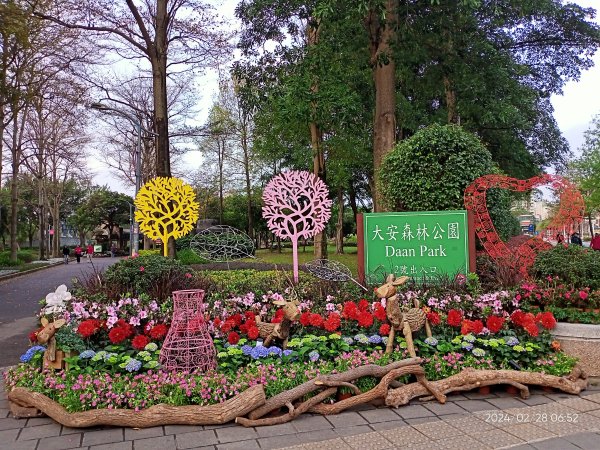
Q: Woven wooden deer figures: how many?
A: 3